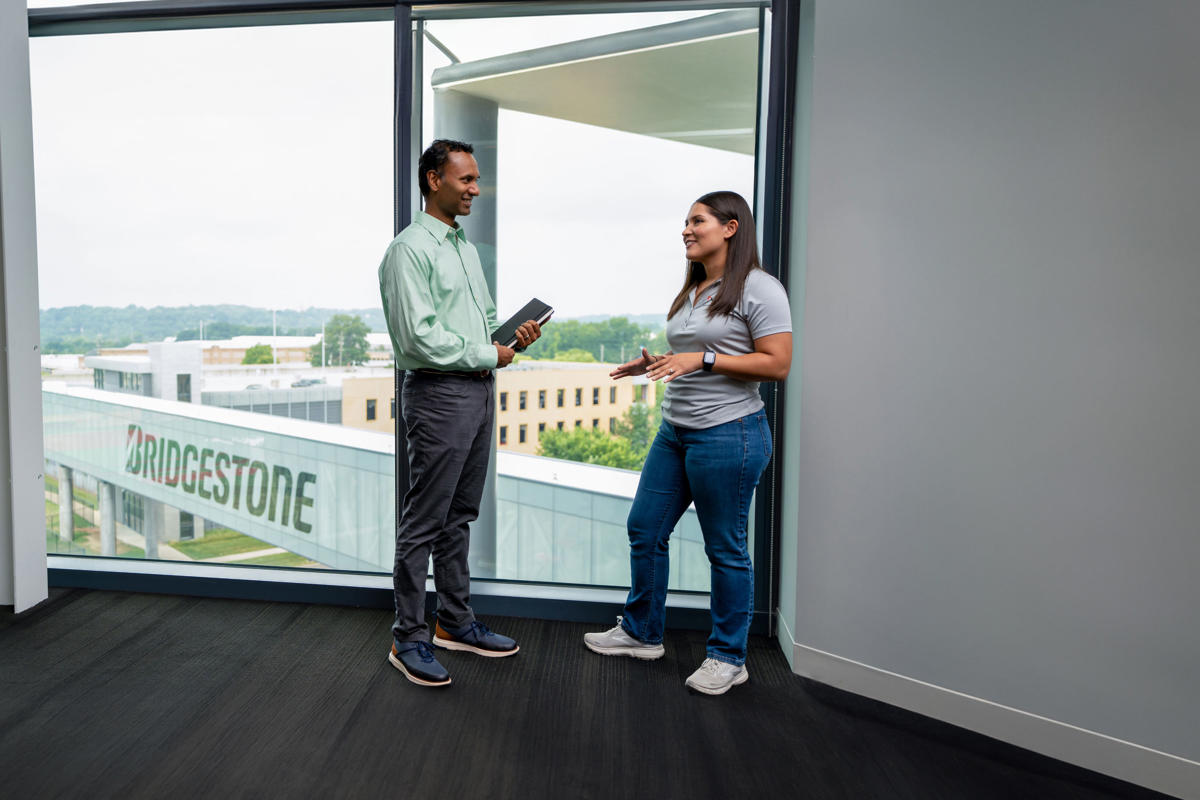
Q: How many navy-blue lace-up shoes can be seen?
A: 2